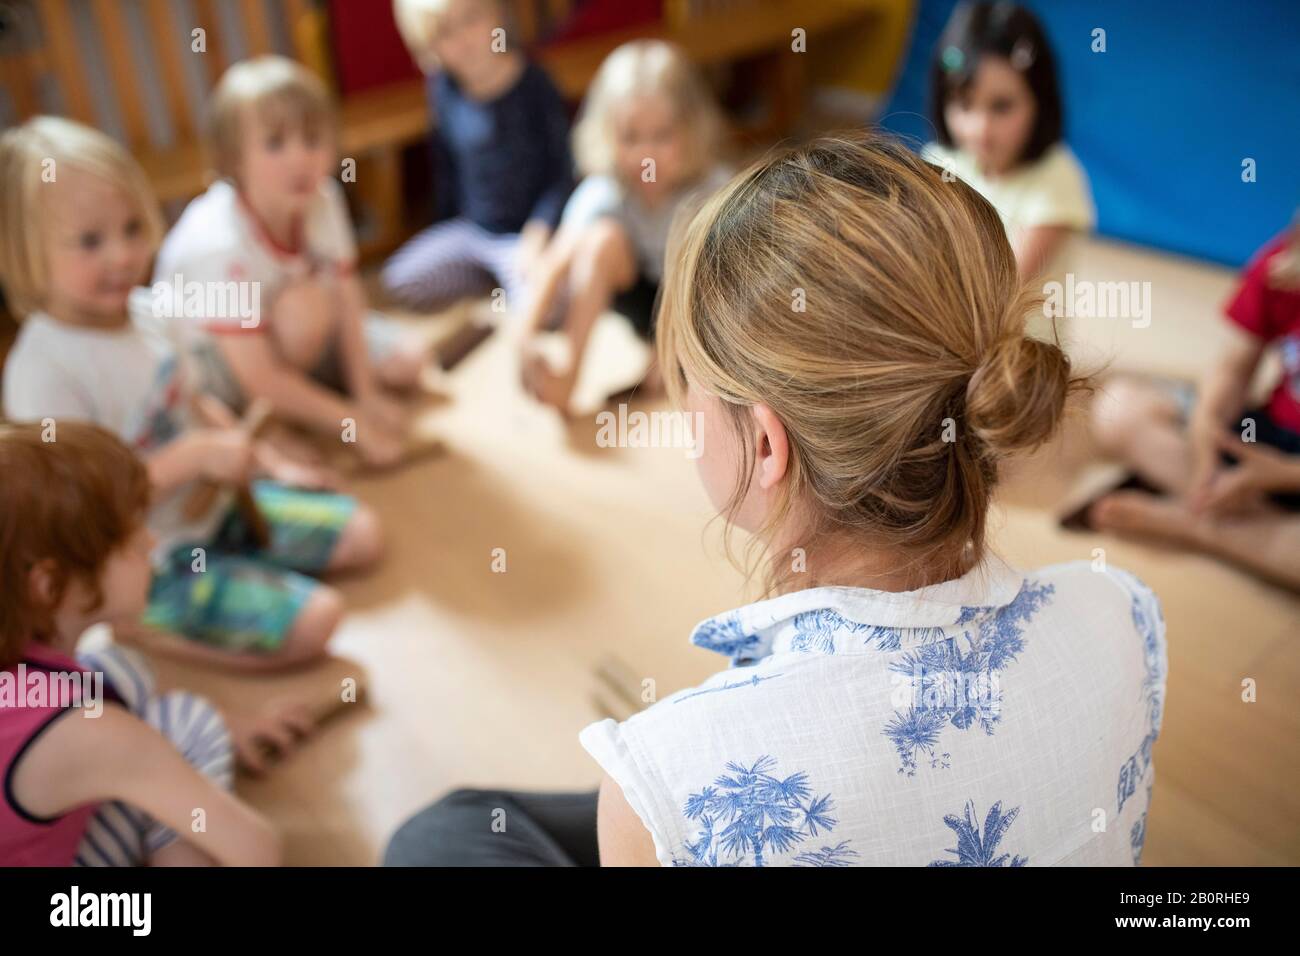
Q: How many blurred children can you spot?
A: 7